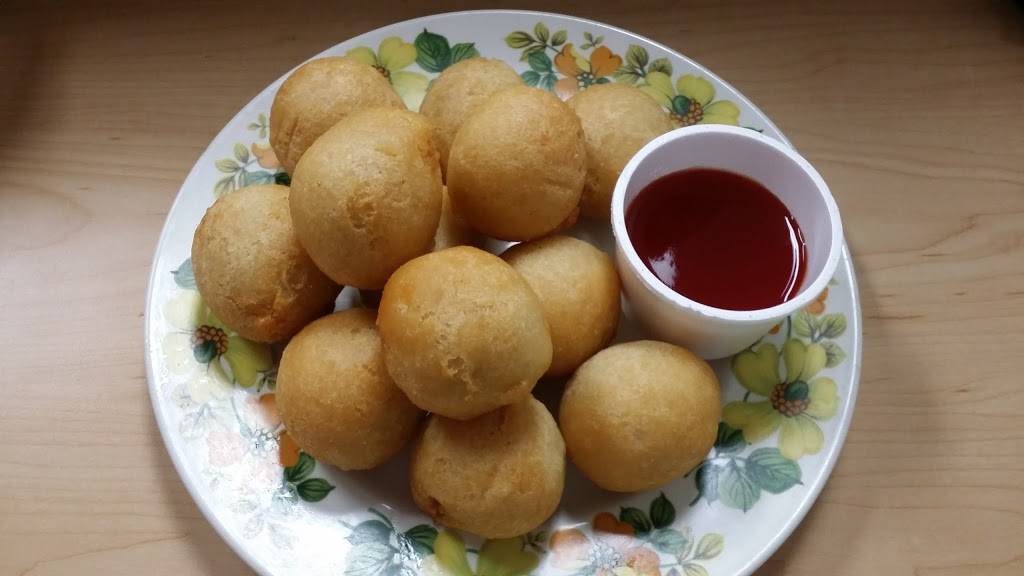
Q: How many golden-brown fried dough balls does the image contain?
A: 12